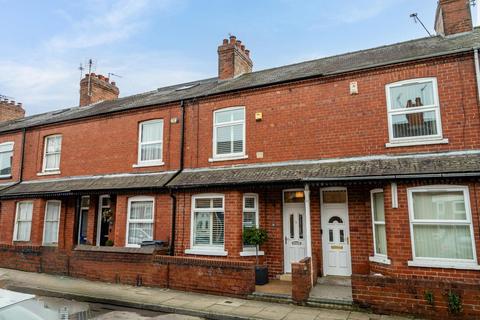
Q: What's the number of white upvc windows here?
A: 12